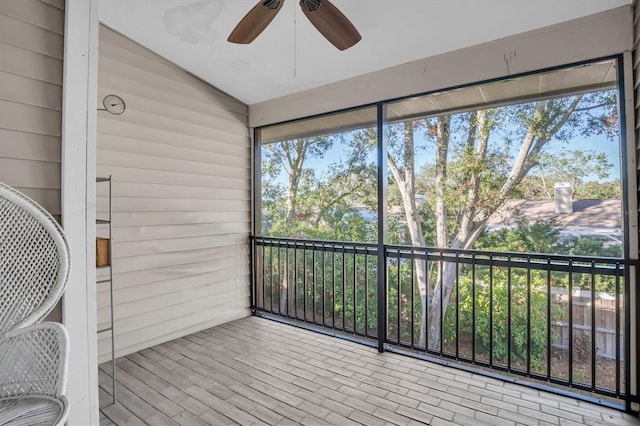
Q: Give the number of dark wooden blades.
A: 2